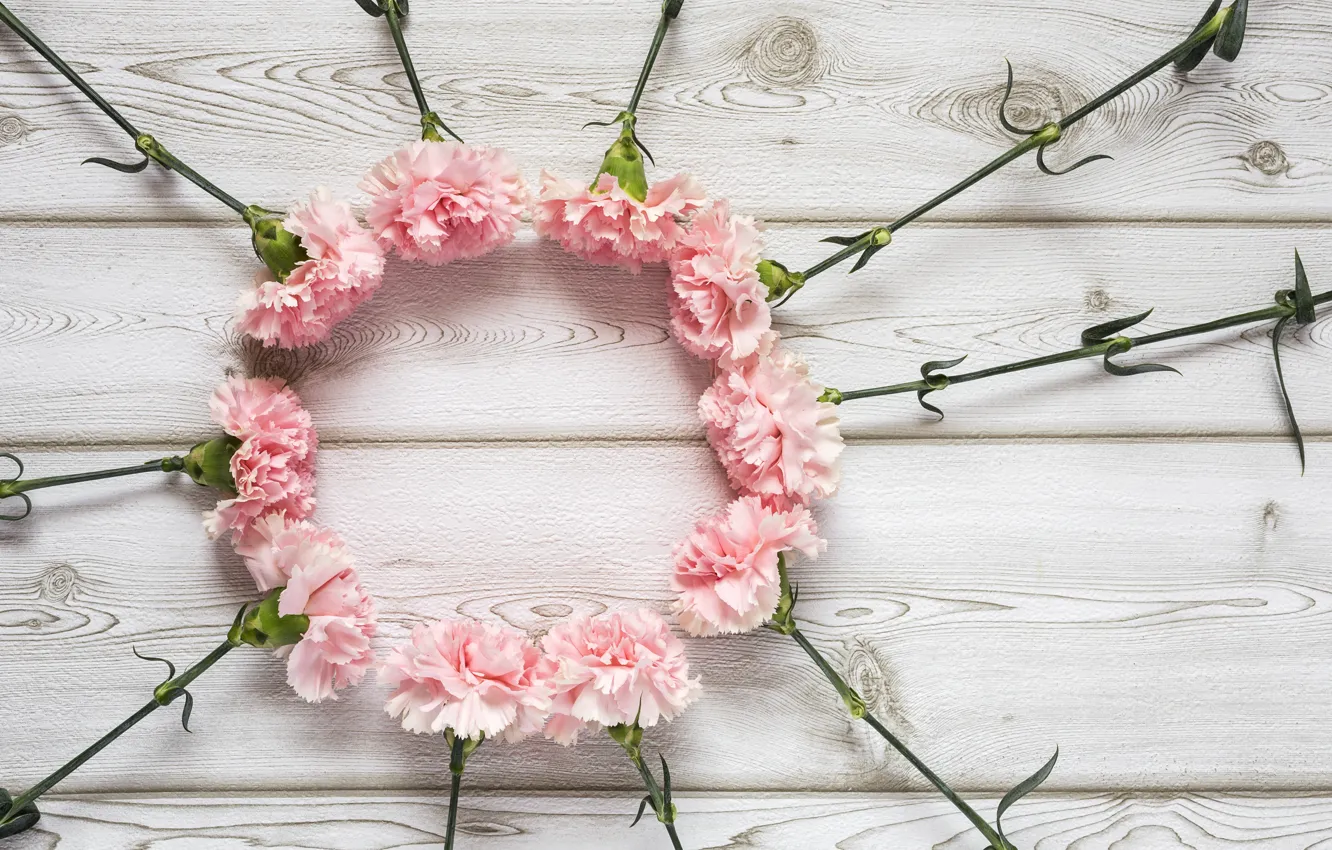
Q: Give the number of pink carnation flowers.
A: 10